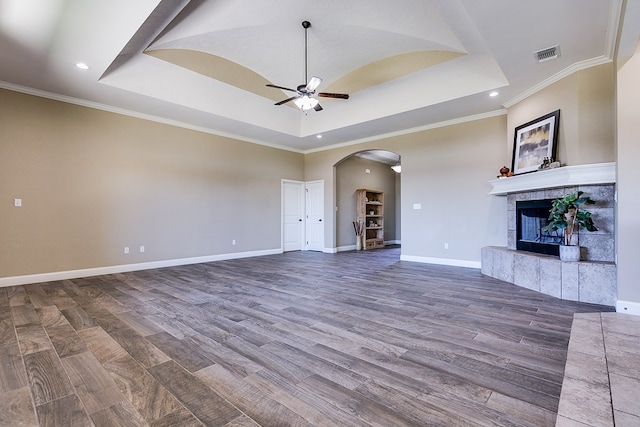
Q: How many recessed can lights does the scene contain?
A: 3